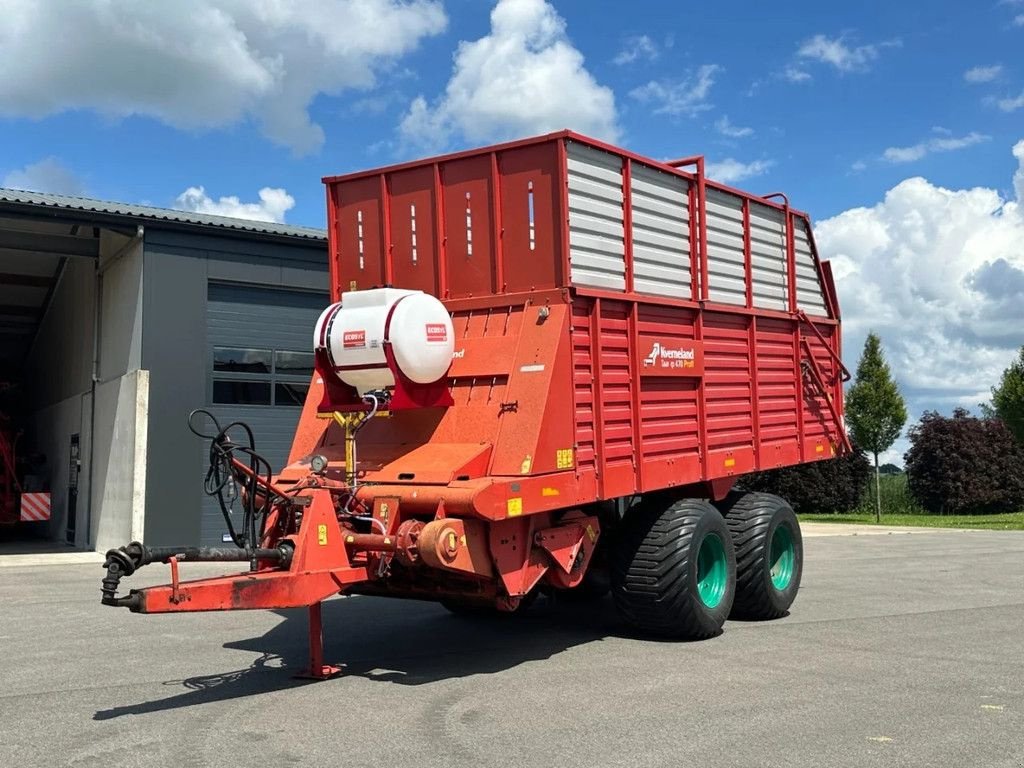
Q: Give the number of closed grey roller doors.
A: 1